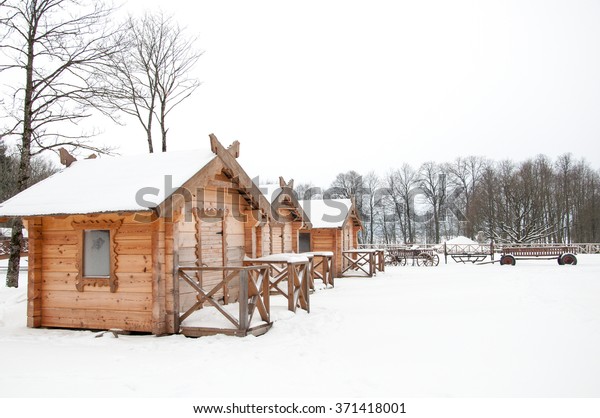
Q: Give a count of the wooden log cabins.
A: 3